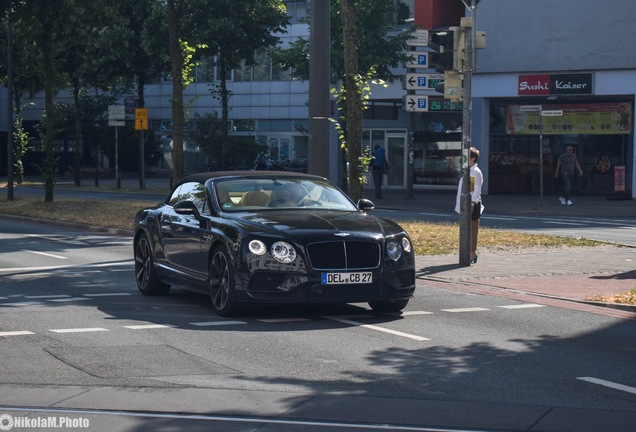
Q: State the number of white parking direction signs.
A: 3